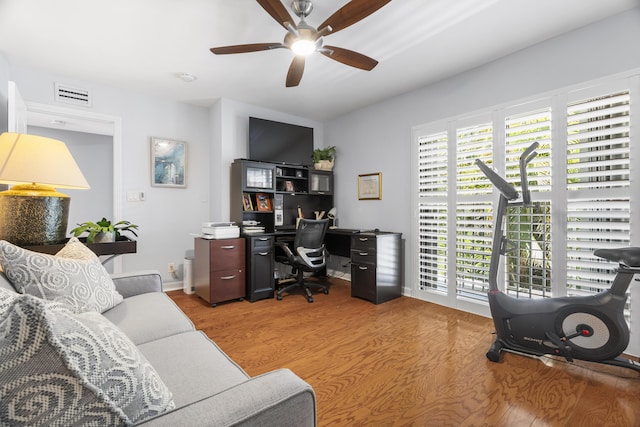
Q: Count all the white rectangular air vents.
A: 1